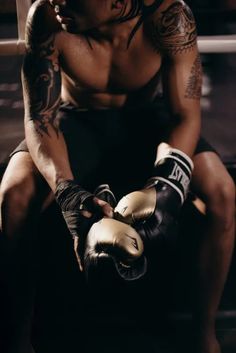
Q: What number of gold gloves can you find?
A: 2